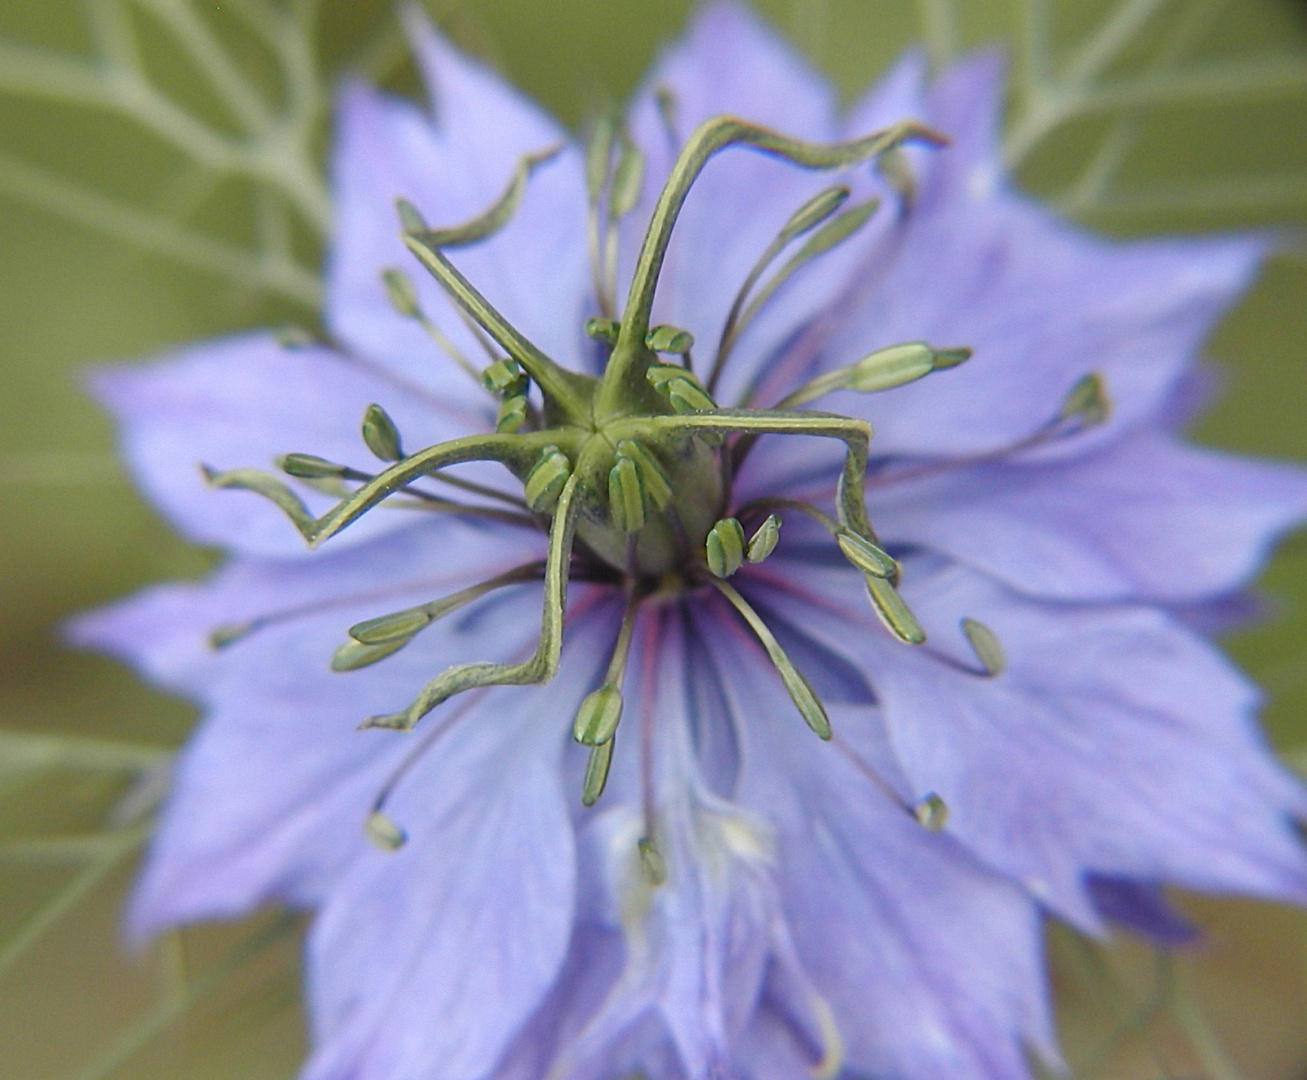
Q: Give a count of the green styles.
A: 5